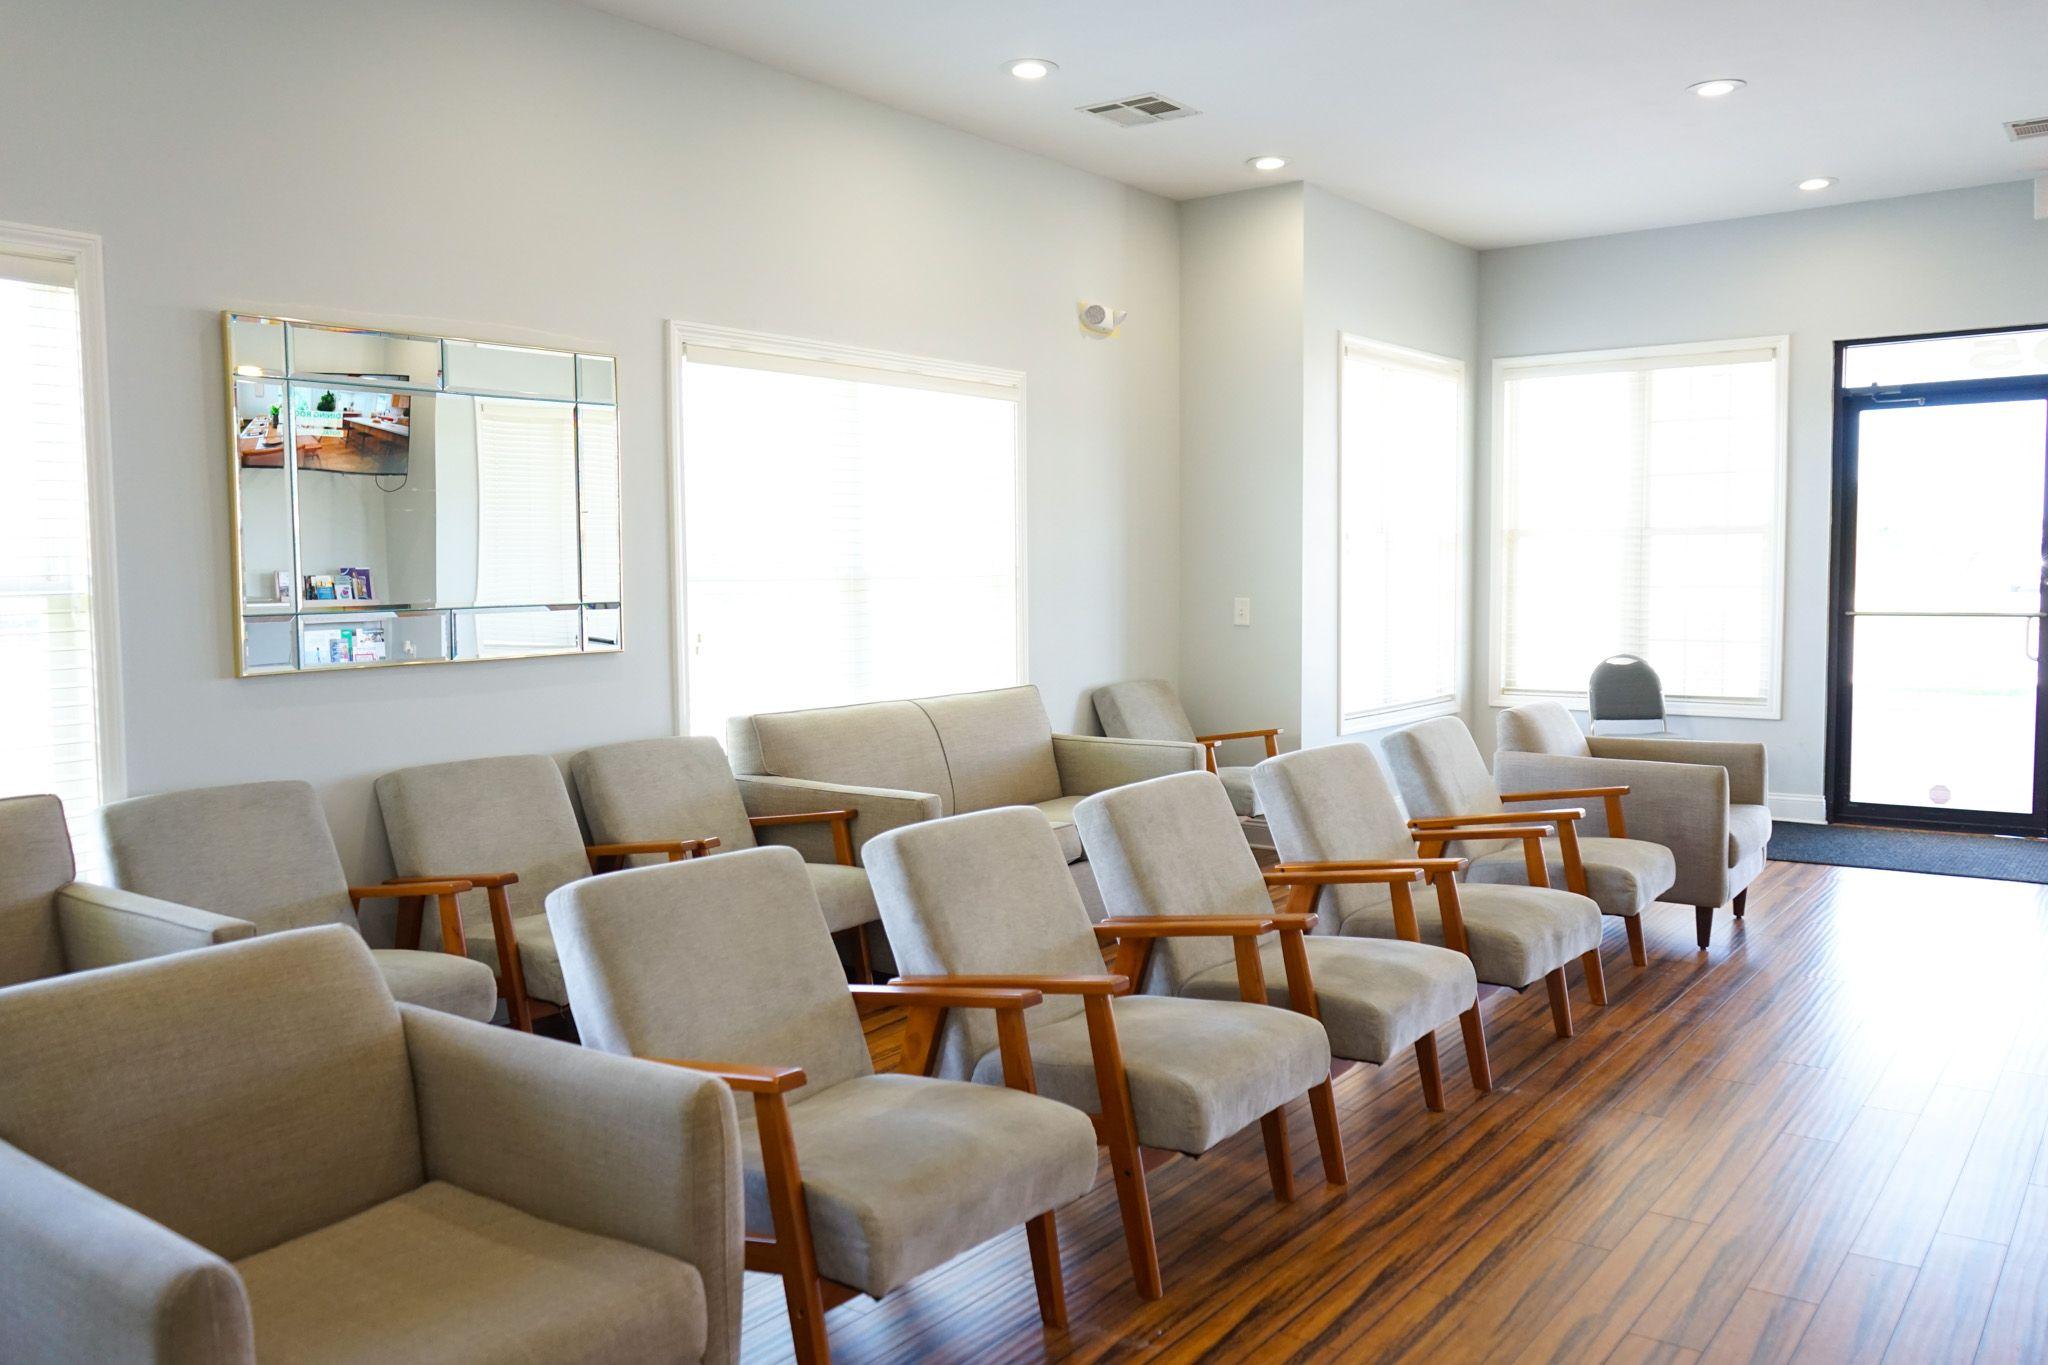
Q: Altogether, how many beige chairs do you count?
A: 12